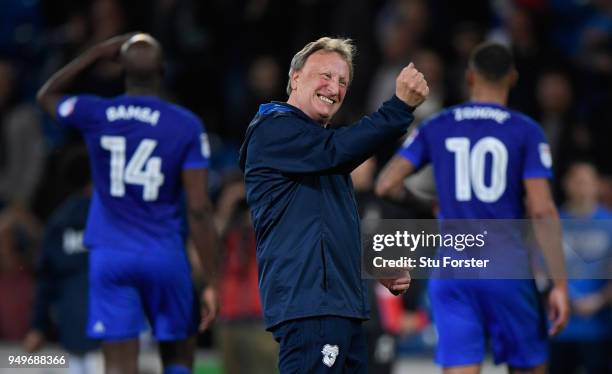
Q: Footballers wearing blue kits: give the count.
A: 2